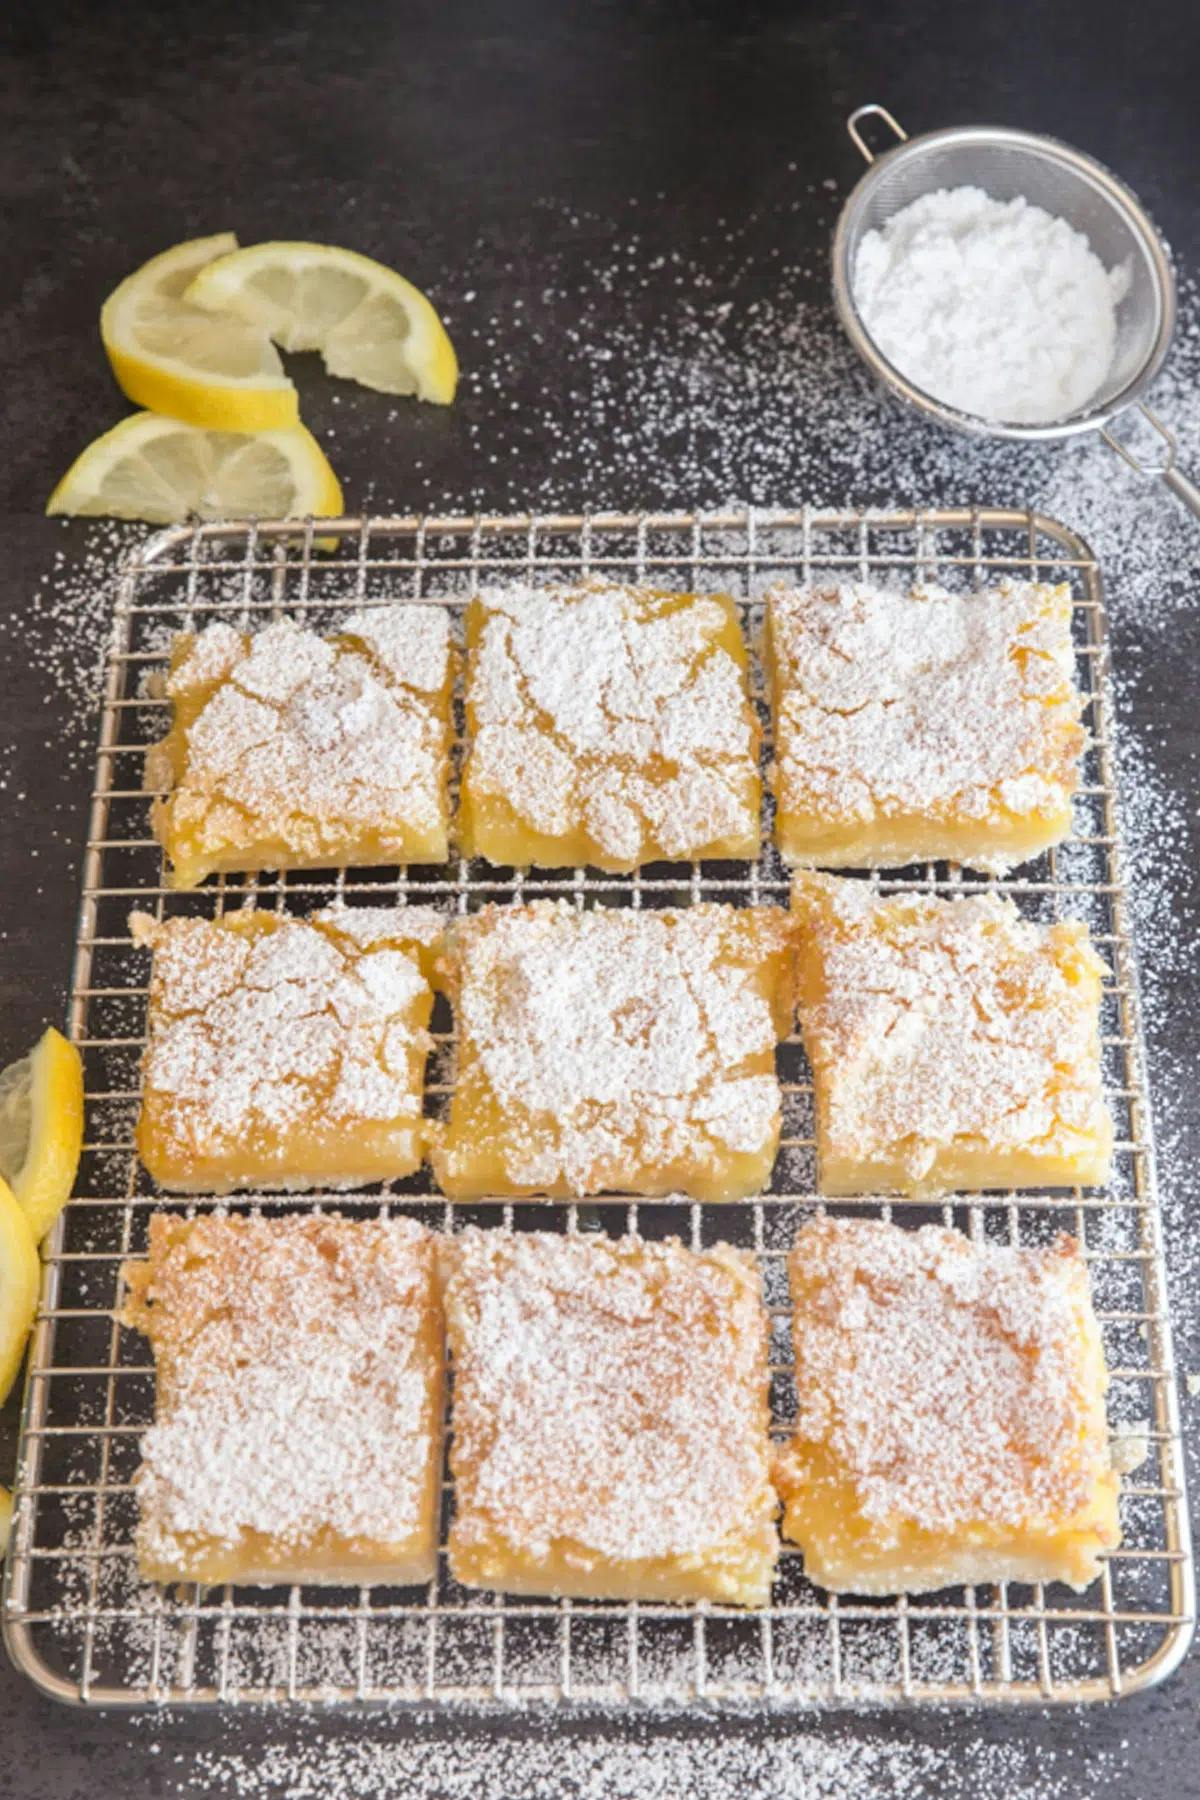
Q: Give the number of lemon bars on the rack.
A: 9